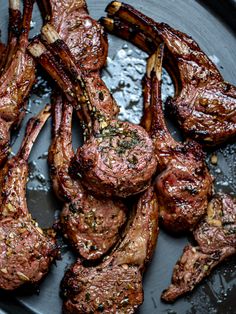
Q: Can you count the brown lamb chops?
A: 9